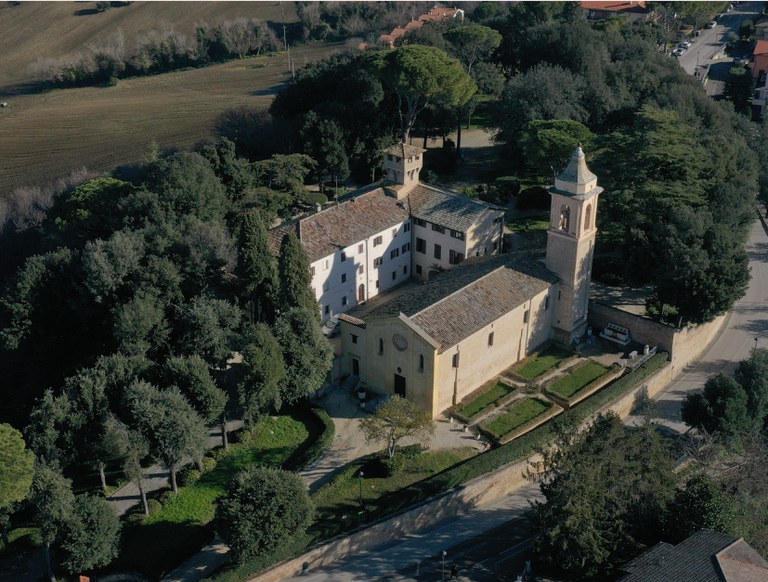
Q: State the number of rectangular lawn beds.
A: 4